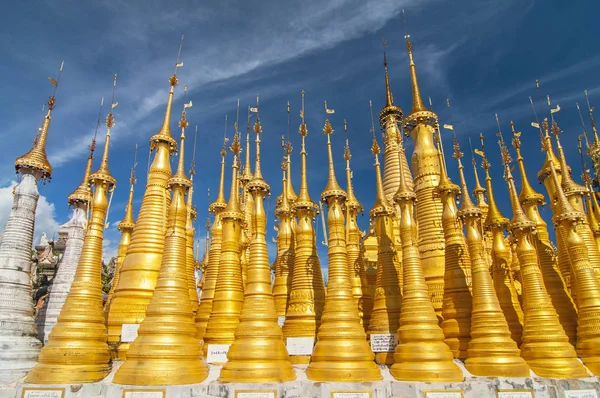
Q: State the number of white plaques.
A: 11